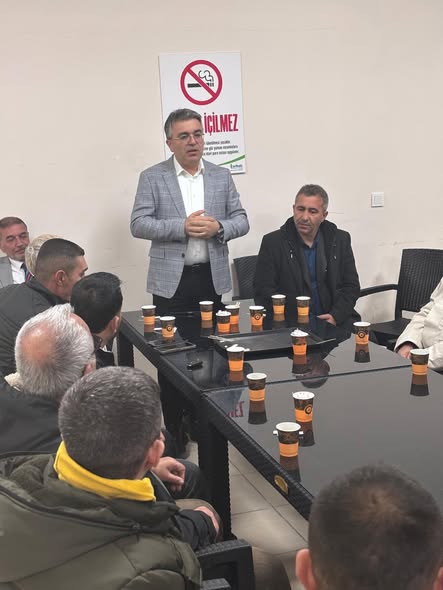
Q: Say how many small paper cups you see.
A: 15